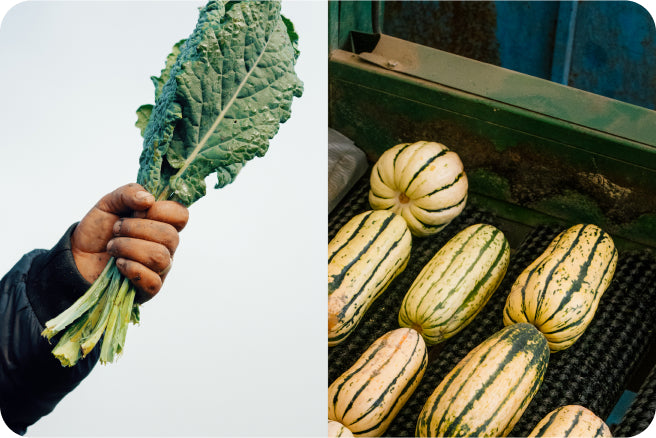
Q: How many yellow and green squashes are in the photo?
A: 8